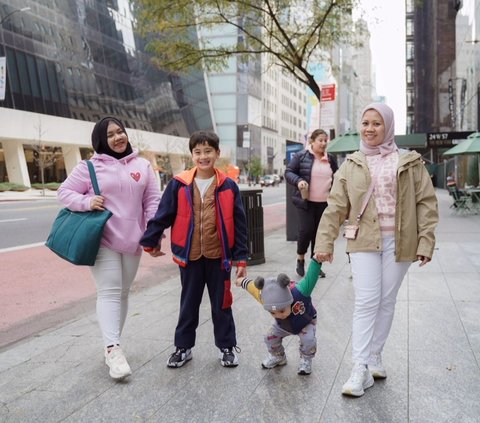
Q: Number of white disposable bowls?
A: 0